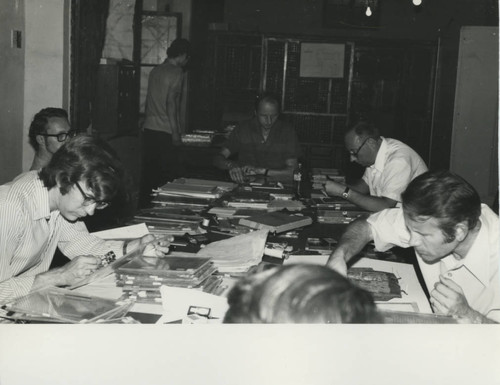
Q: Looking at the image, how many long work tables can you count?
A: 1